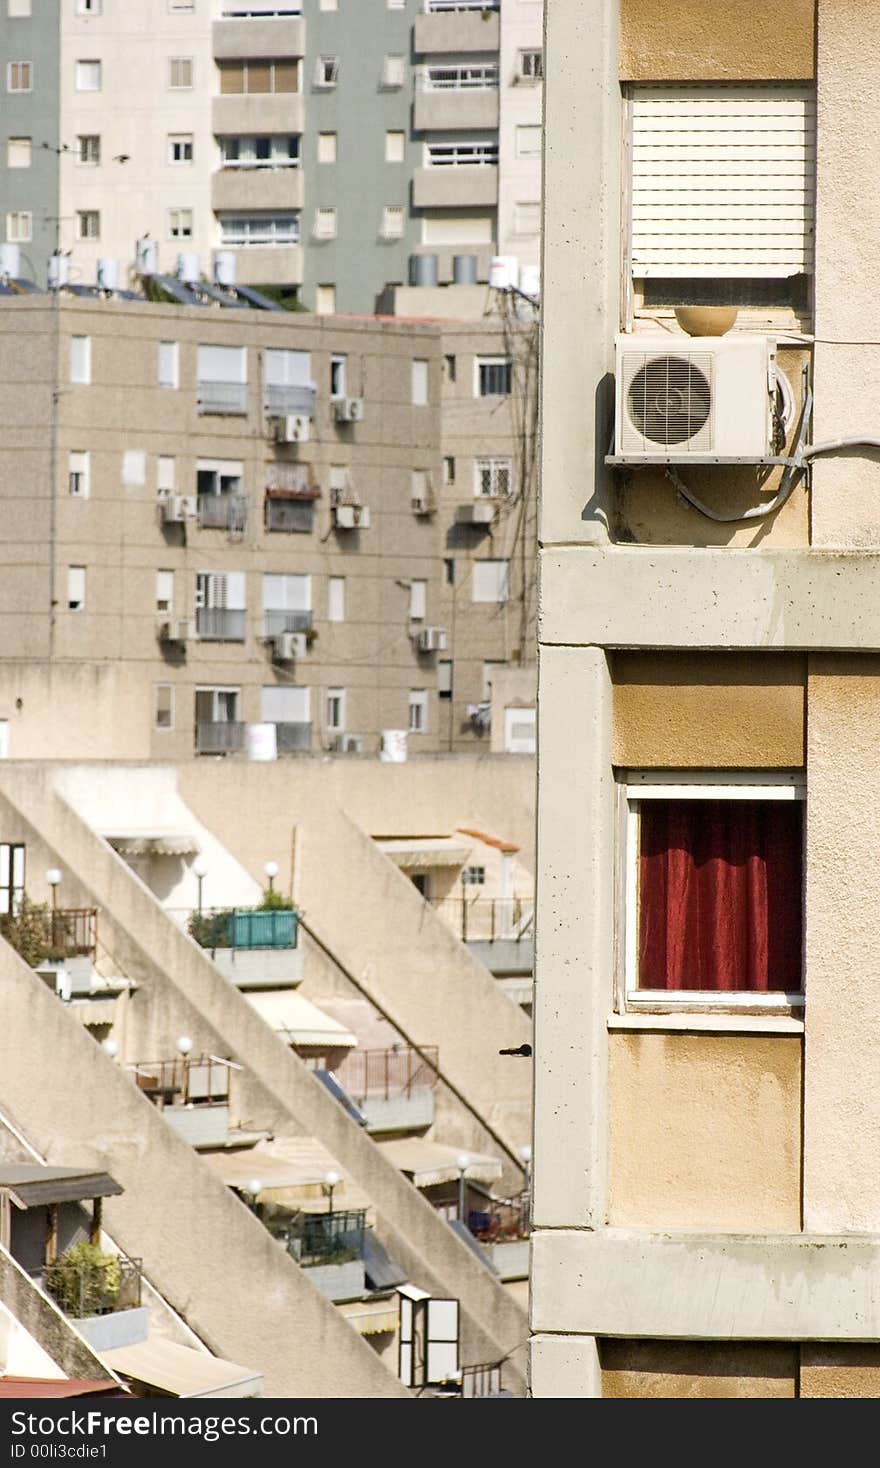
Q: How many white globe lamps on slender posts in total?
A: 9